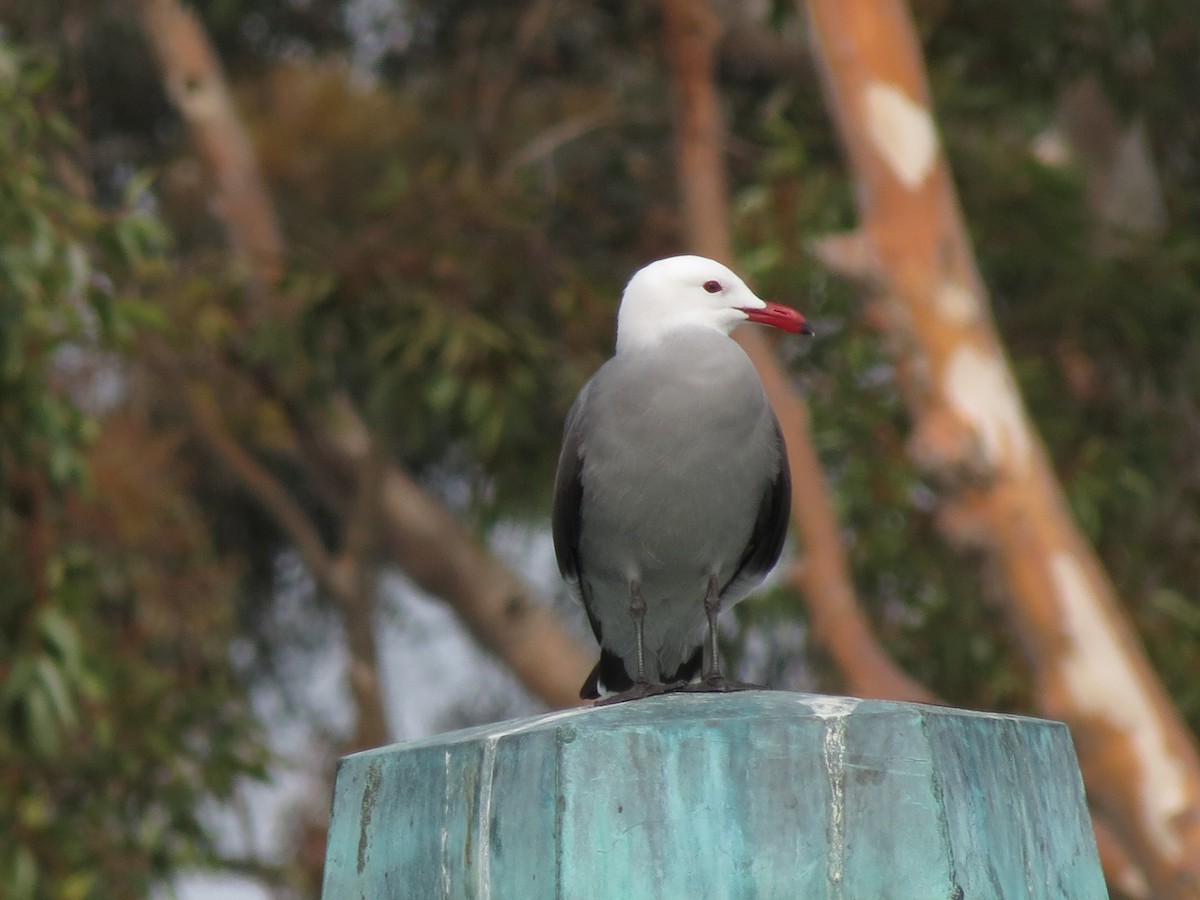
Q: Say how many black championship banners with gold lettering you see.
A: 0